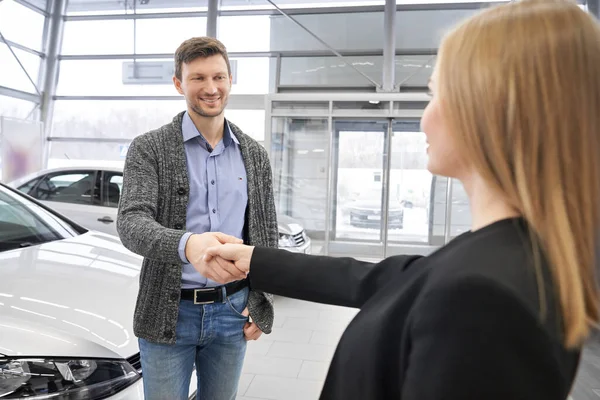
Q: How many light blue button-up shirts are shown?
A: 1